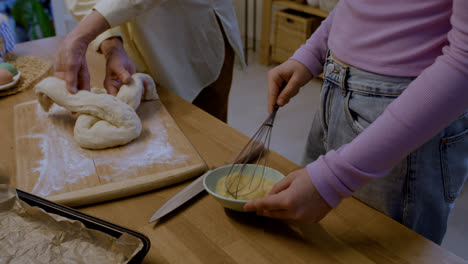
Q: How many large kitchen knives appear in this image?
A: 1